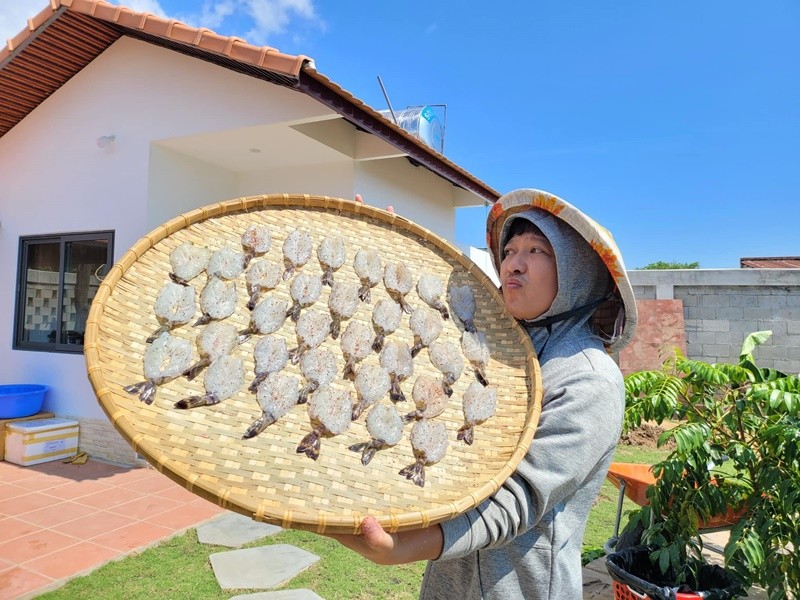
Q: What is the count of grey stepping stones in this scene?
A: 3